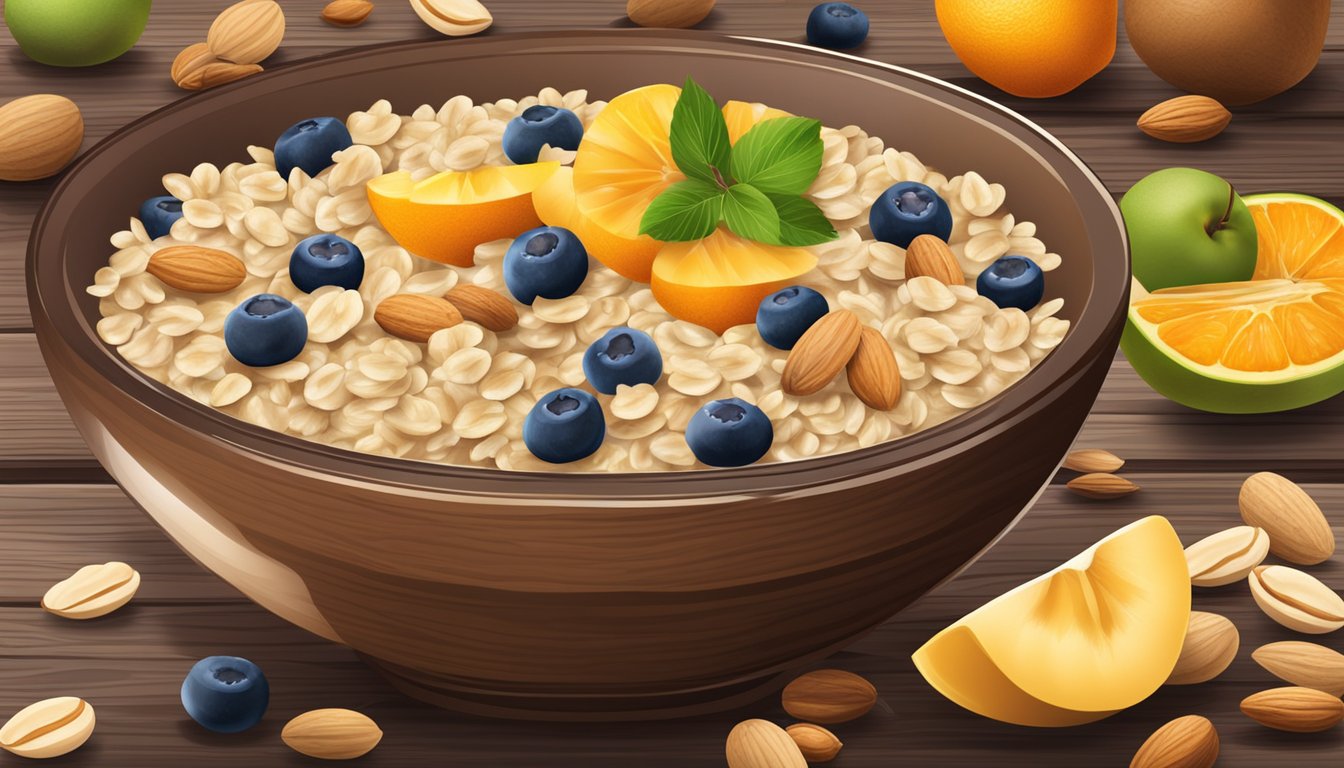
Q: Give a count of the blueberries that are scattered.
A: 14